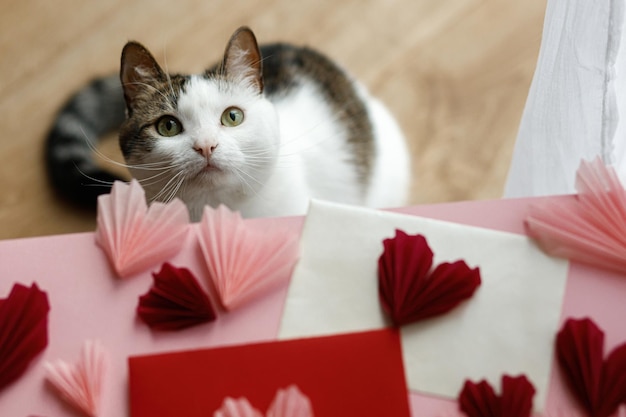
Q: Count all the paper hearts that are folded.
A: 10